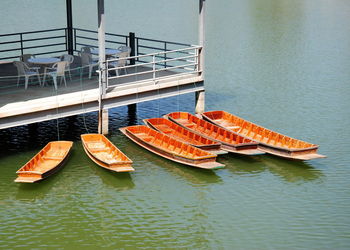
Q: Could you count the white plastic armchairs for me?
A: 8